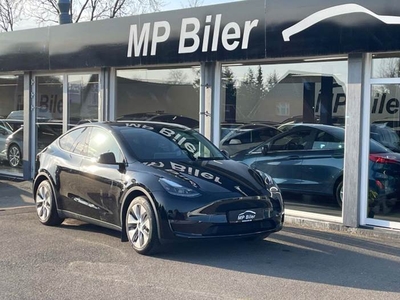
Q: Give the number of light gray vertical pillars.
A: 4